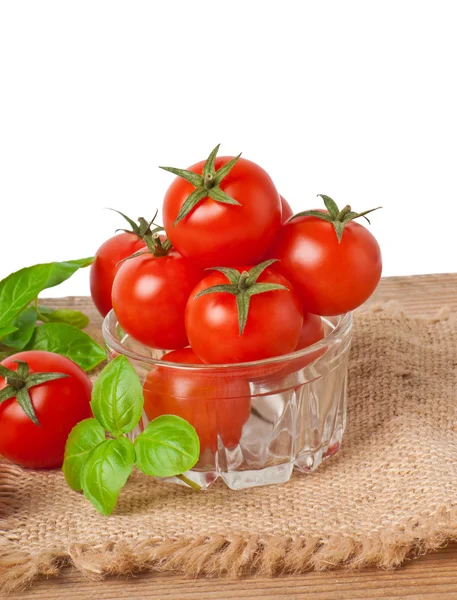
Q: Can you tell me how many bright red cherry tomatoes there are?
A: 9